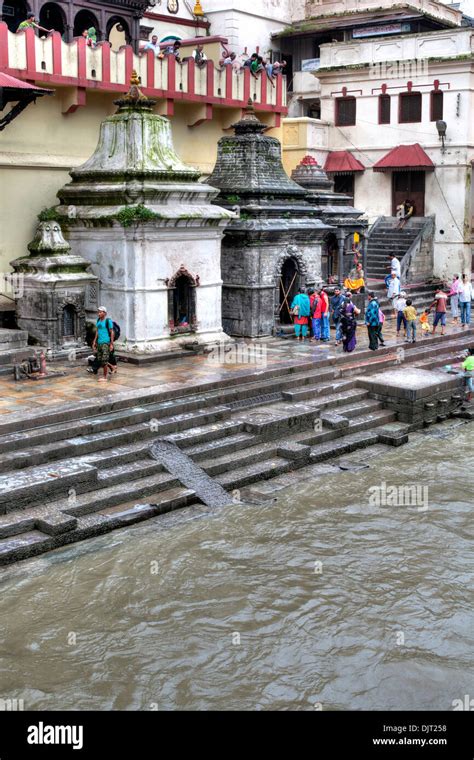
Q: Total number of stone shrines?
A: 4